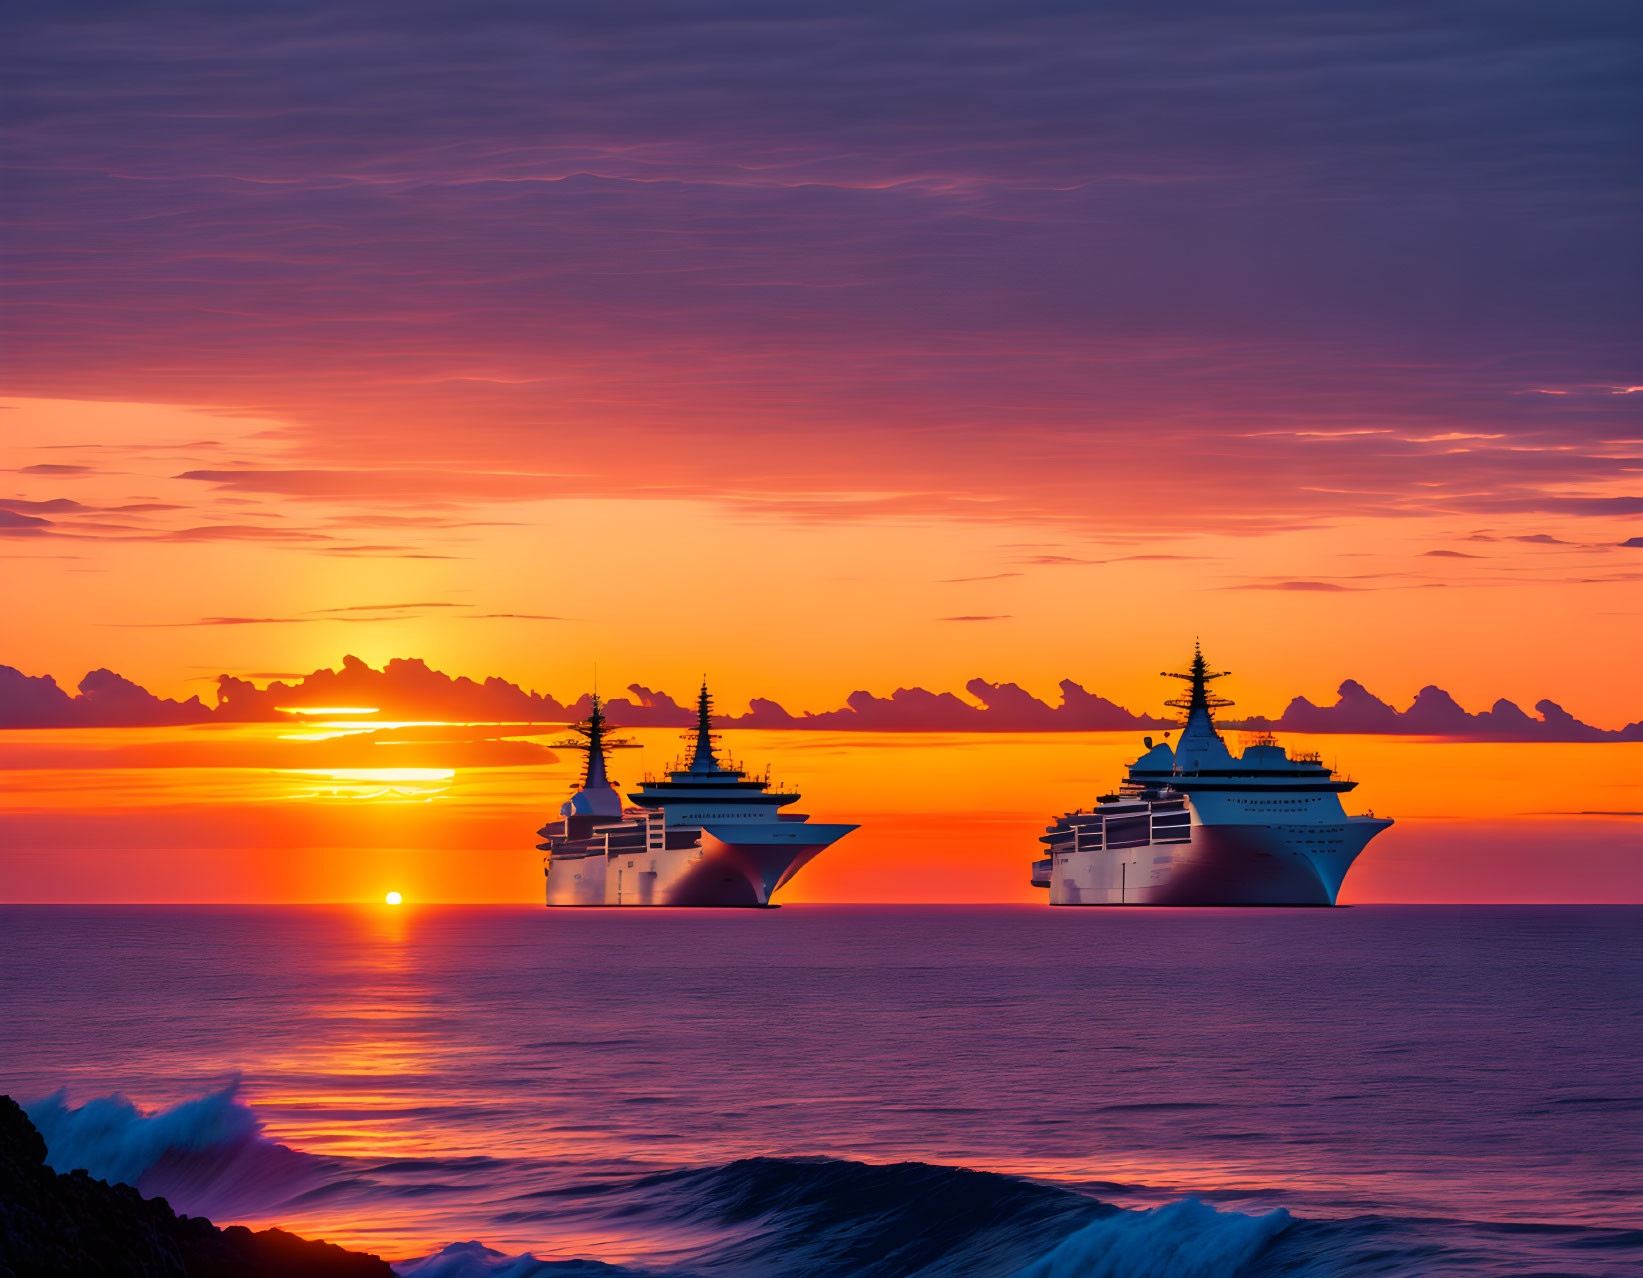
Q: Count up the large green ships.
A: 0